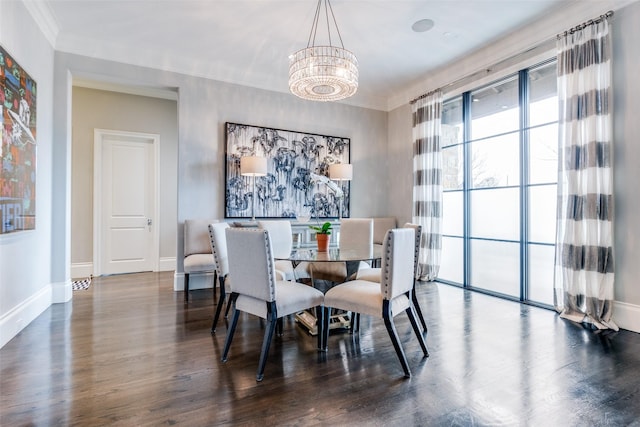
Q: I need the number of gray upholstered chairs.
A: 8